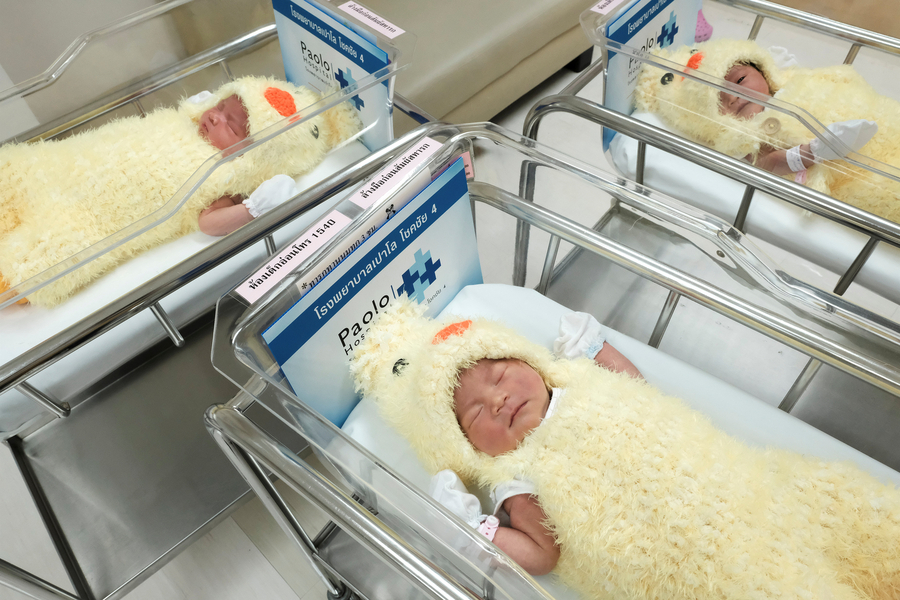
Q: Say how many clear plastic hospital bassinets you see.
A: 3